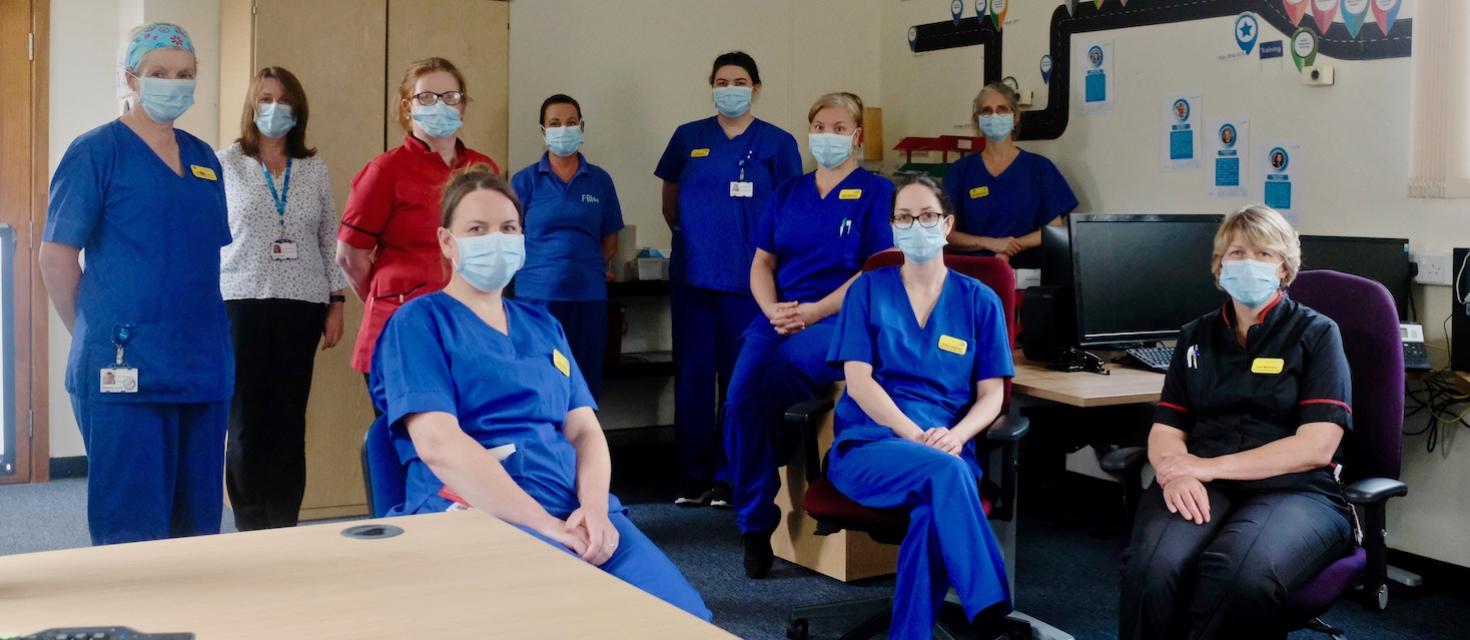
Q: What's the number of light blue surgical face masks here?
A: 10